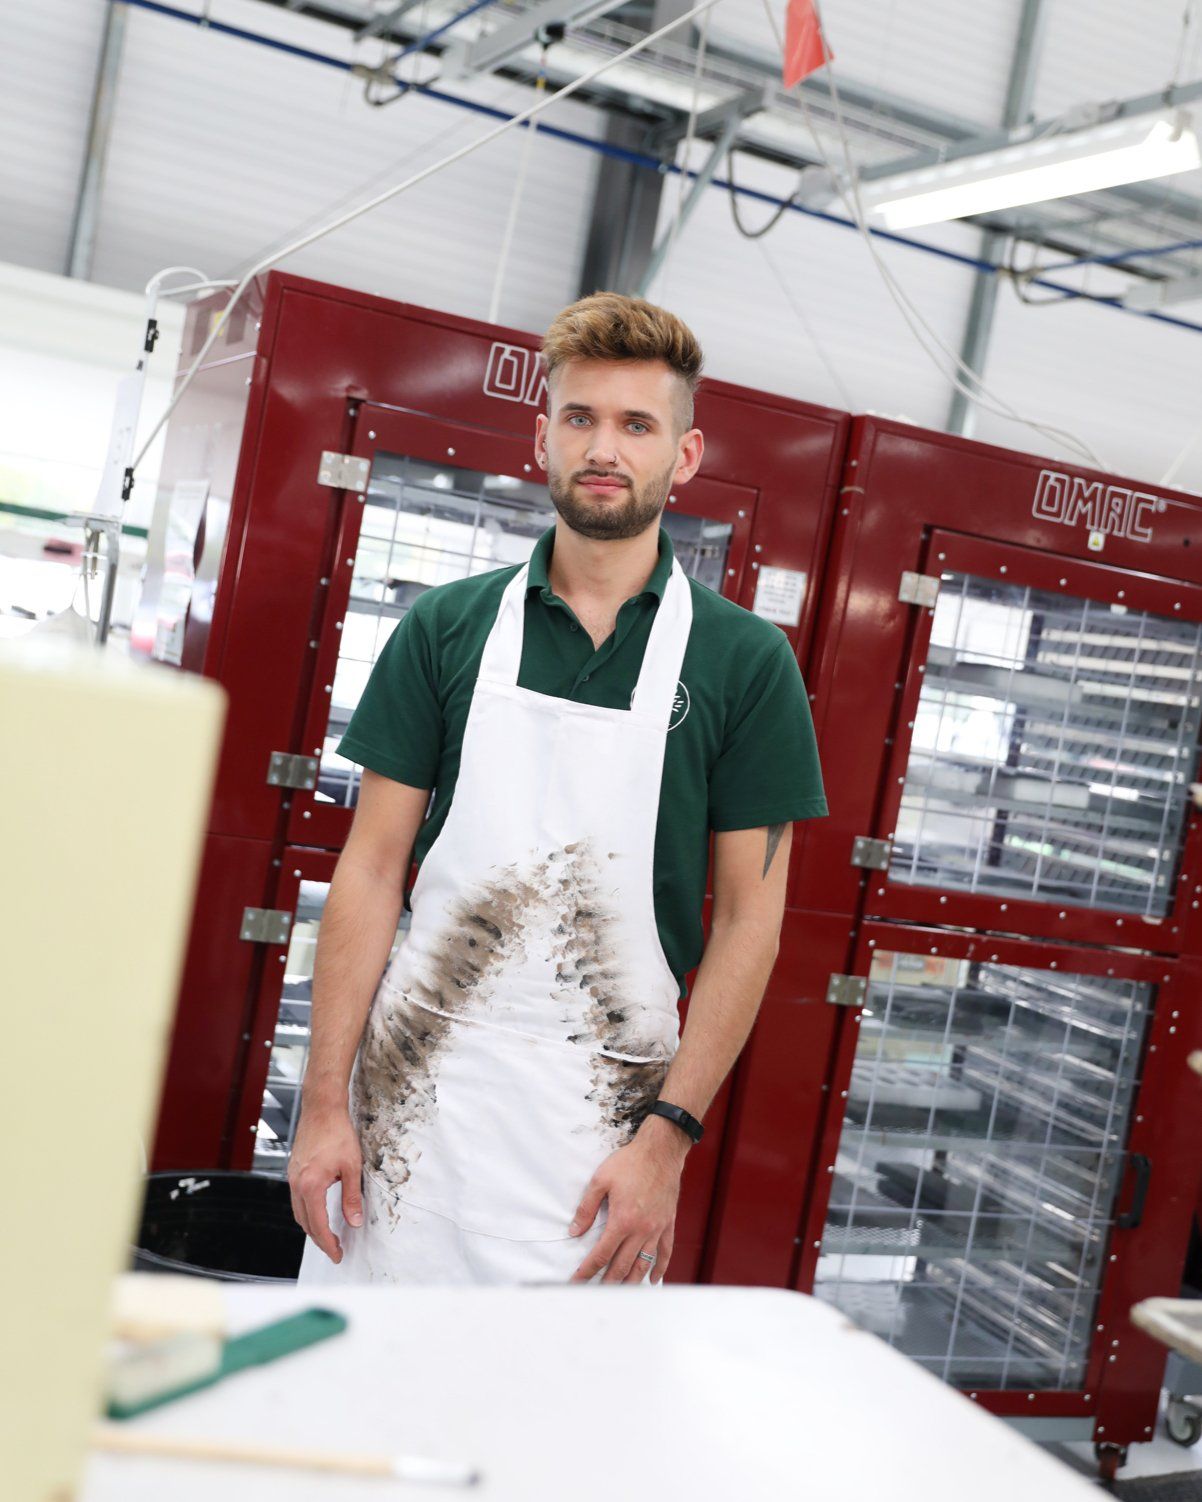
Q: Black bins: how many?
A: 1